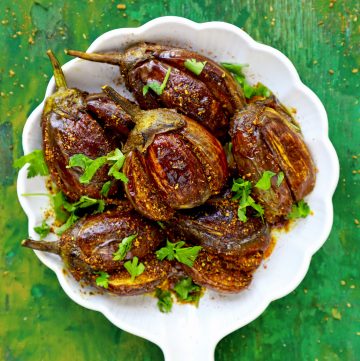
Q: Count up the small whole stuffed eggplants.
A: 6